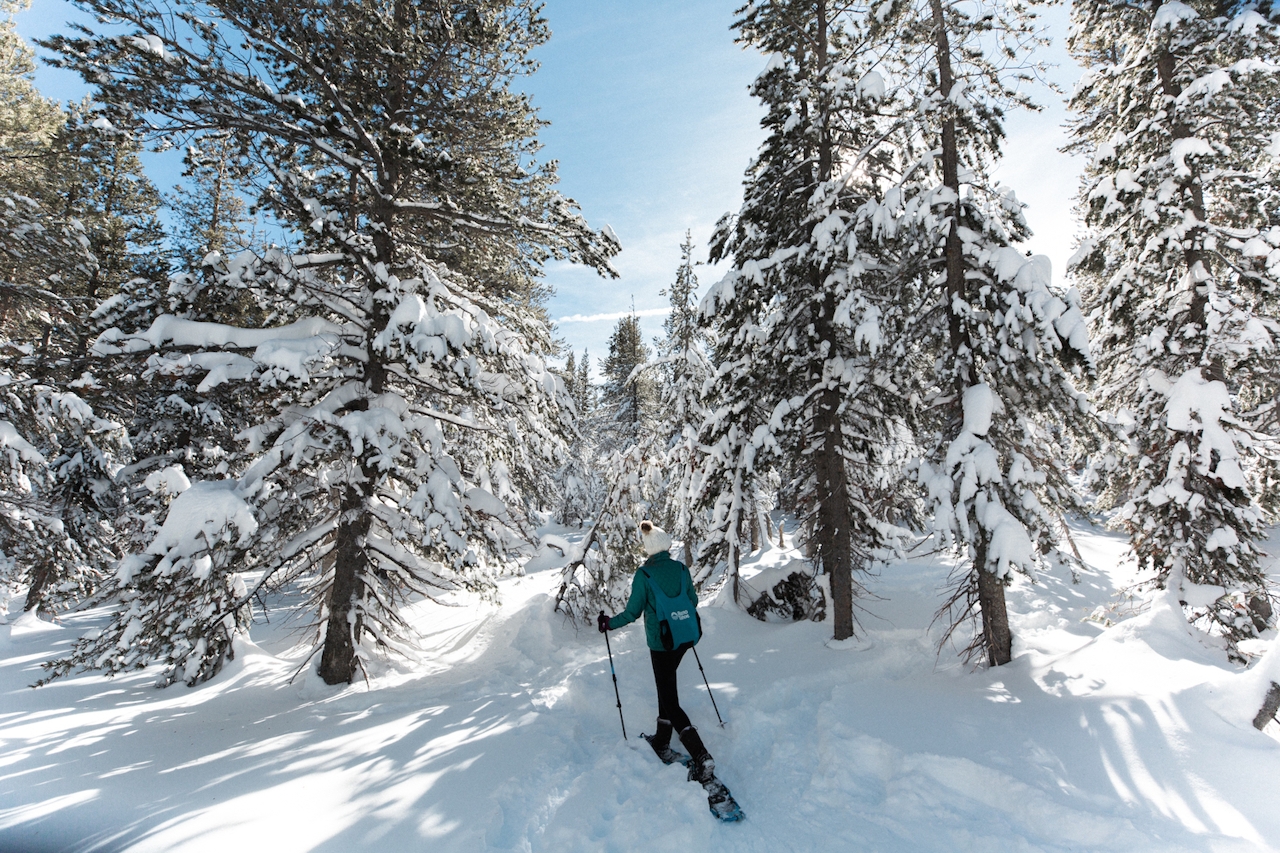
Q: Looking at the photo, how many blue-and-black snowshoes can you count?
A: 2